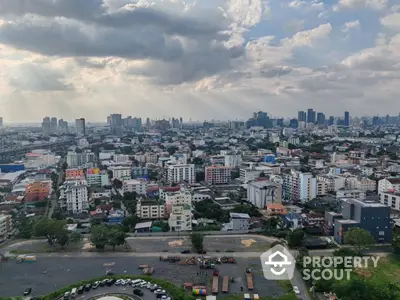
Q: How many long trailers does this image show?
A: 3